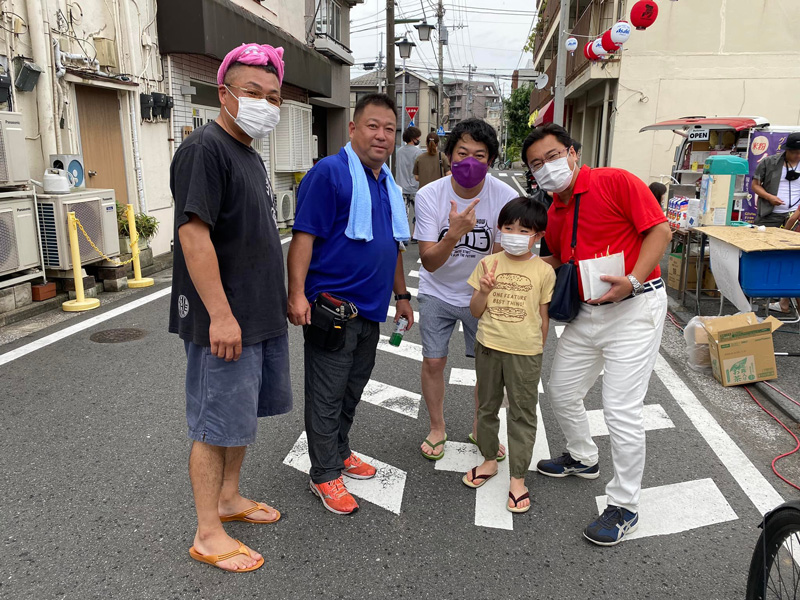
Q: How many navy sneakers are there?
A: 2